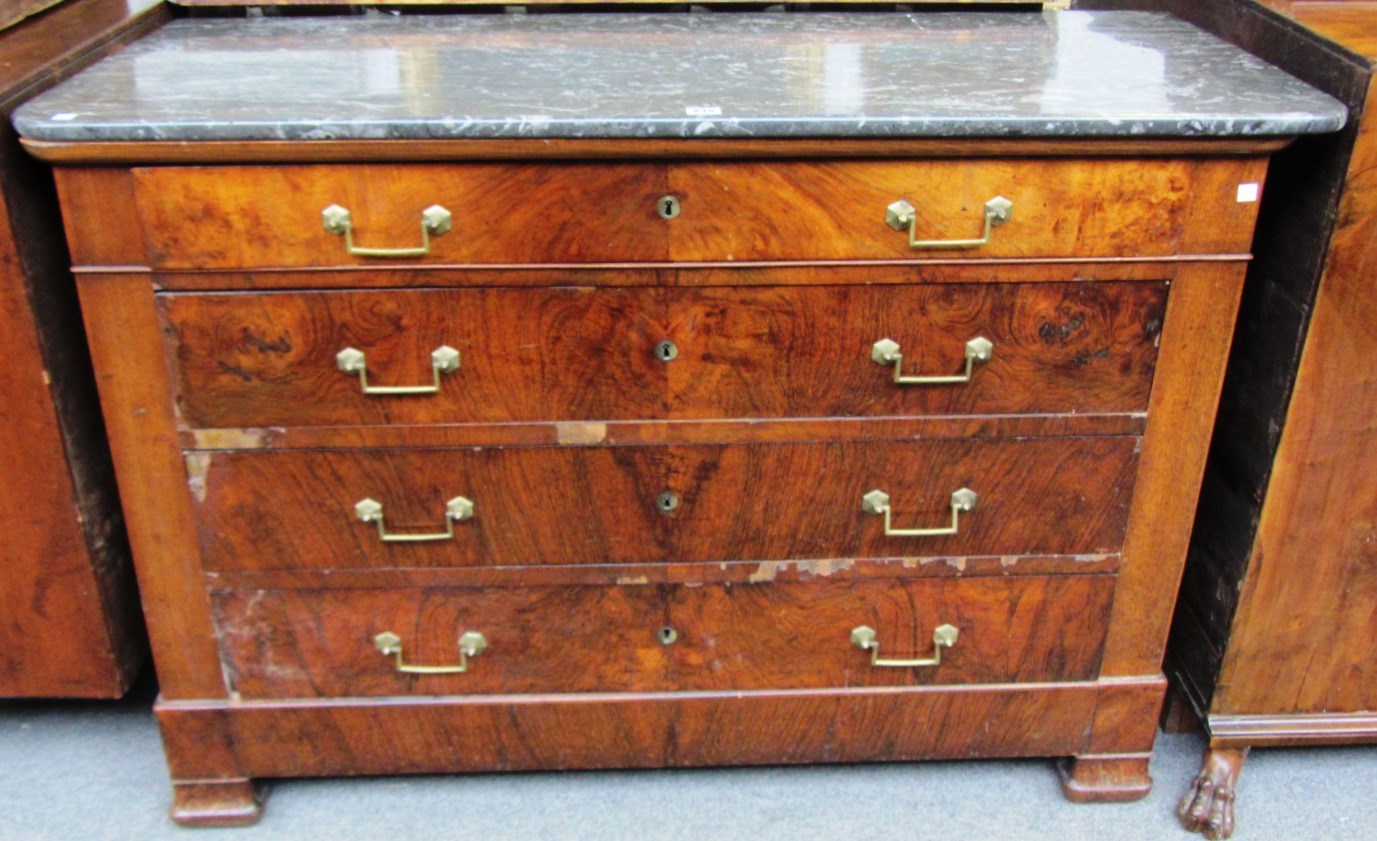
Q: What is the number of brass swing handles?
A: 8